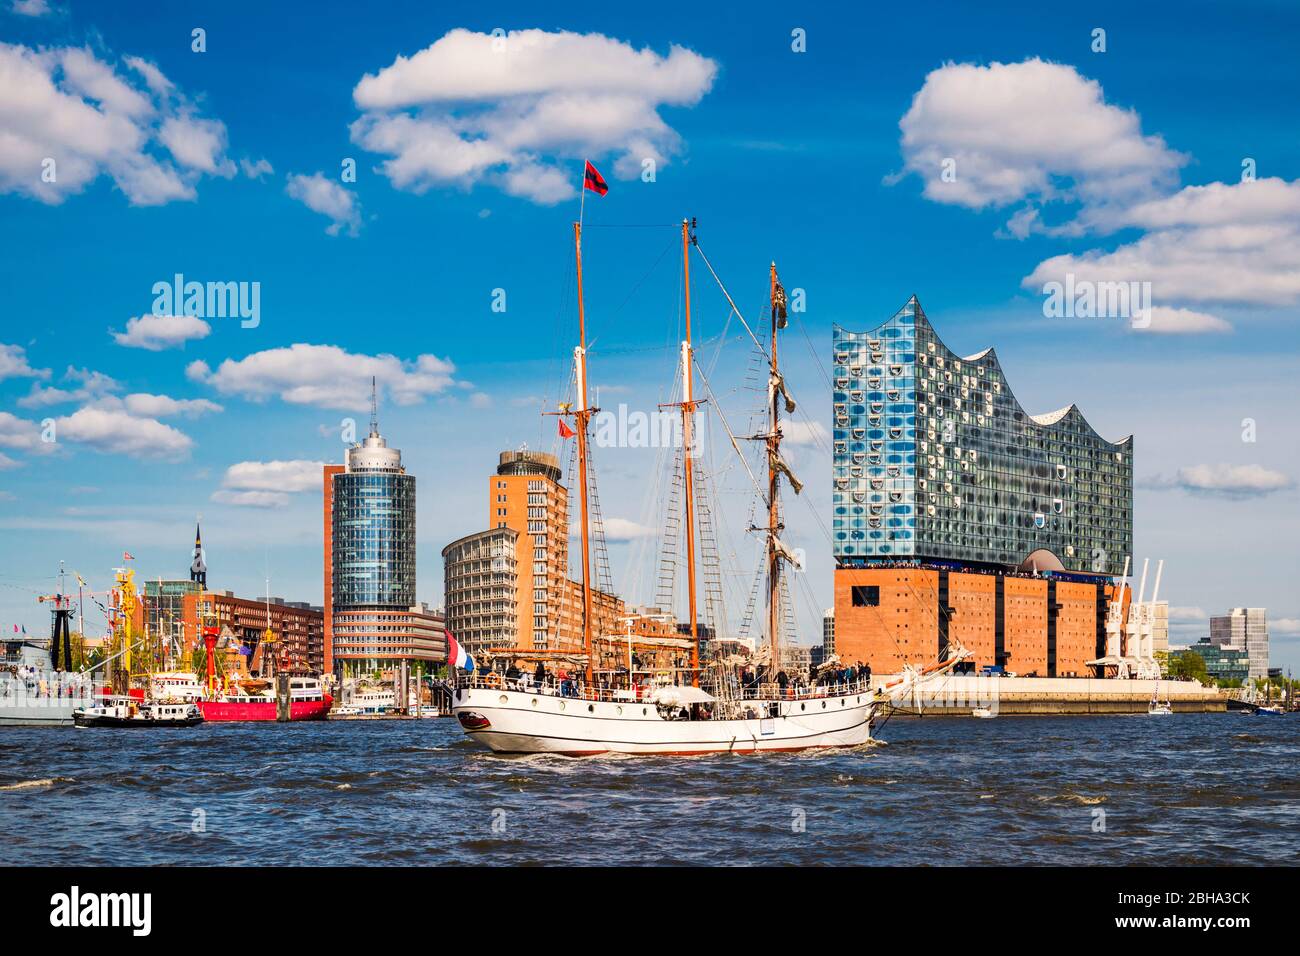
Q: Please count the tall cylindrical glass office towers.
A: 1